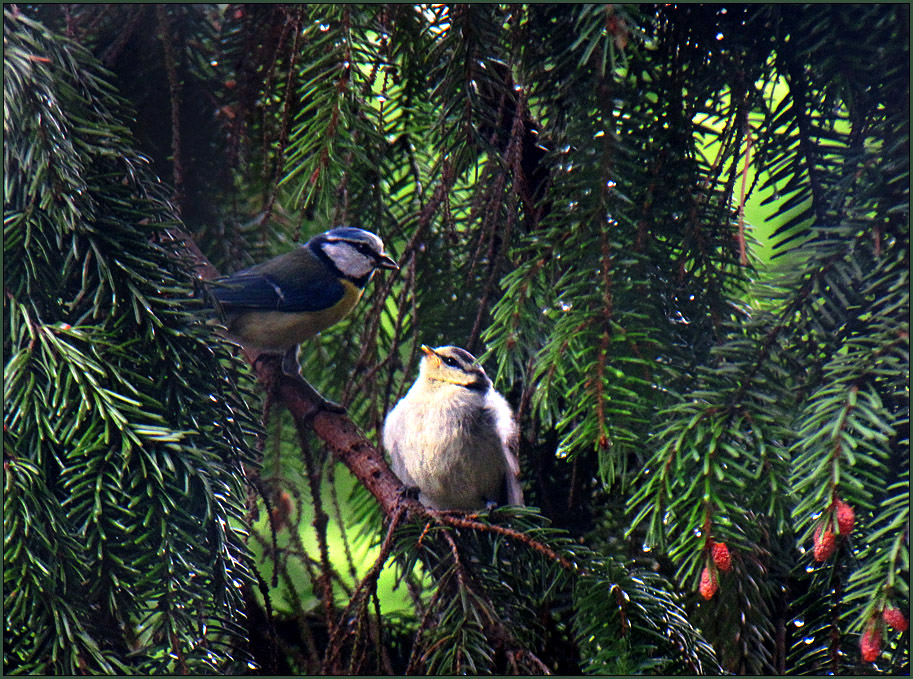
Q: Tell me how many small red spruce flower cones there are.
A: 6